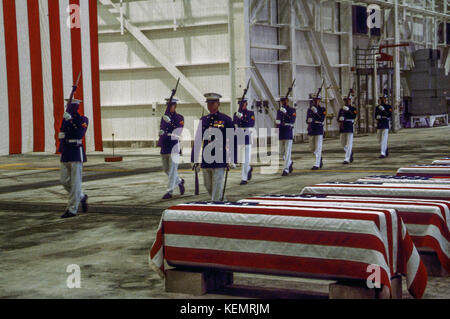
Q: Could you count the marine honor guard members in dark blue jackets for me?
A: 8